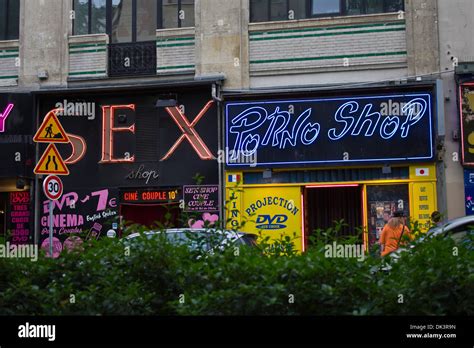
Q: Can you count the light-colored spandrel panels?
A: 4